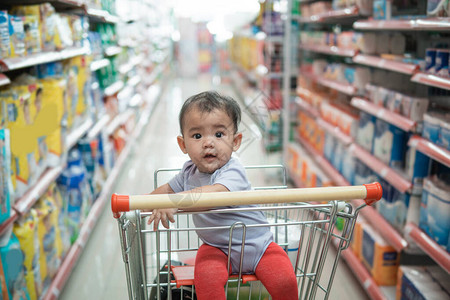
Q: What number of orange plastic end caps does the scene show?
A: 2